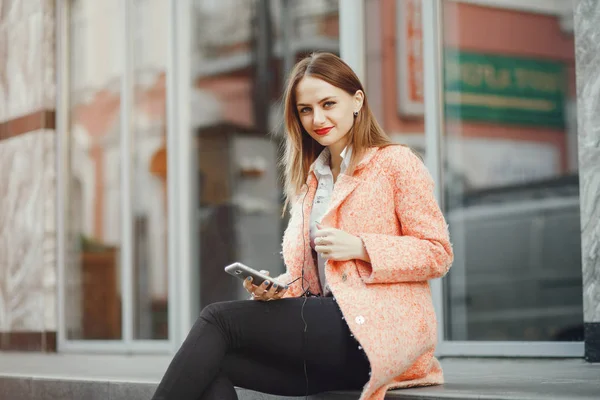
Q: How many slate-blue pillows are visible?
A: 0